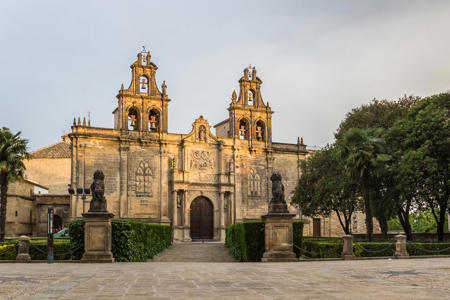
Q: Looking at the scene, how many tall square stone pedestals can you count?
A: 2